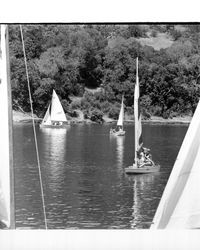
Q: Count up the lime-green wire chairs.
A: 0